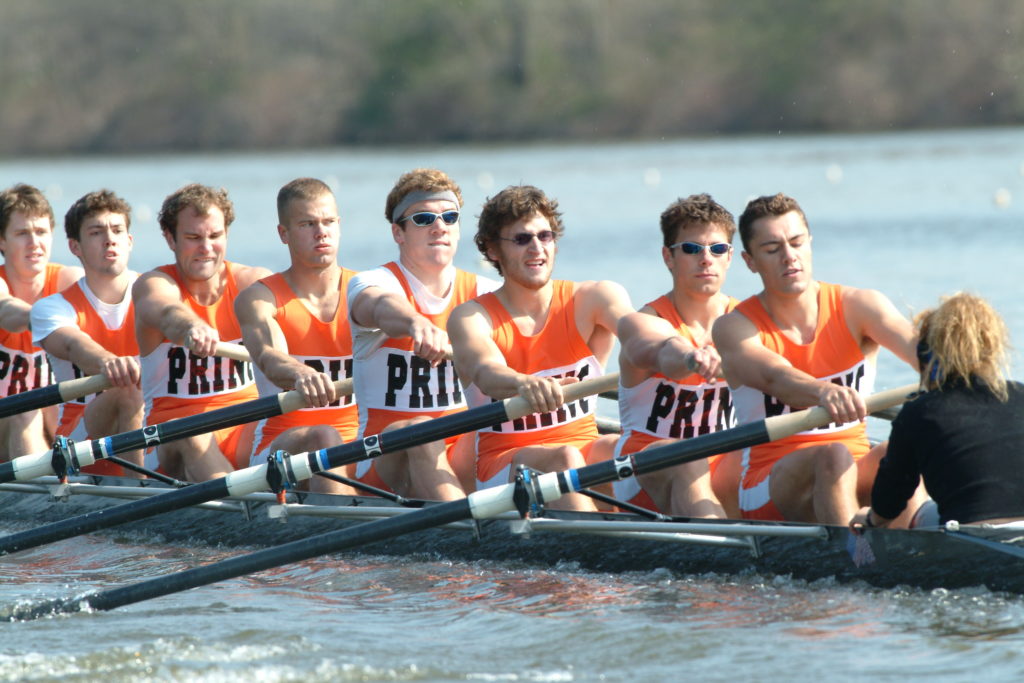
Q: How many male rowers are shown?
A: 8